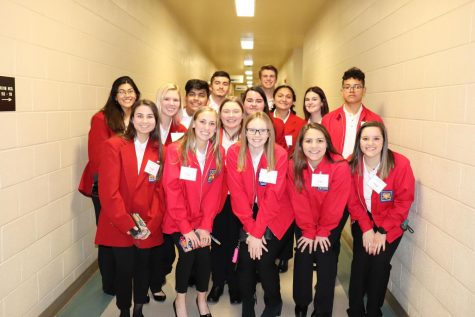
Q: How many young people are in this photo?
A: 15